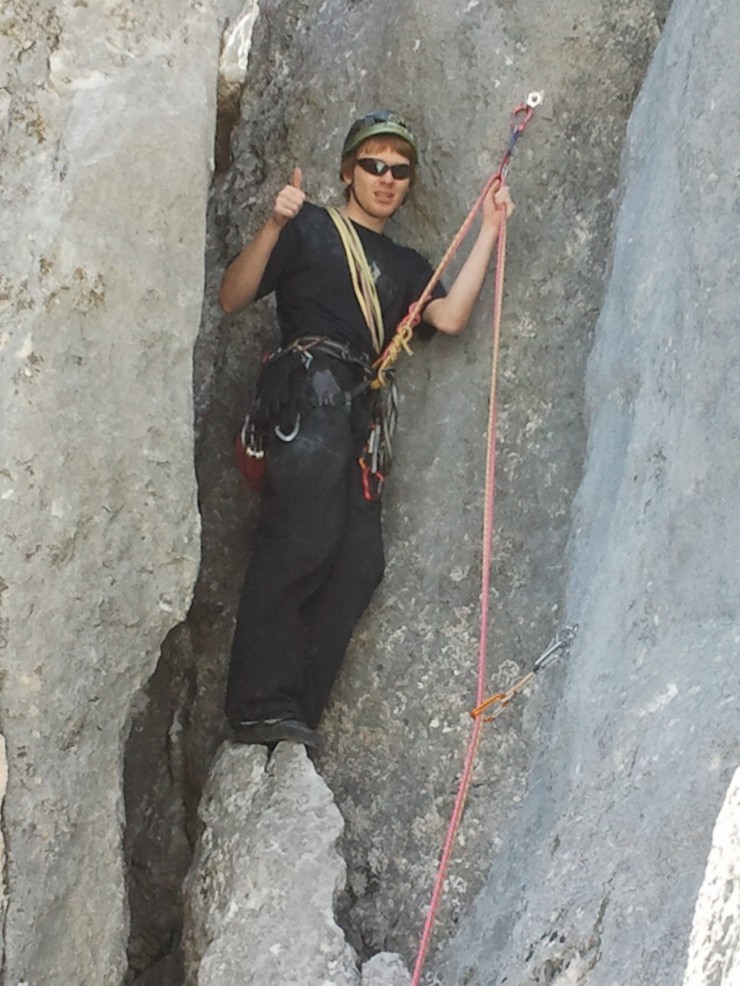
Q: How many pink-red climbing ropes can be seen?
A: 1